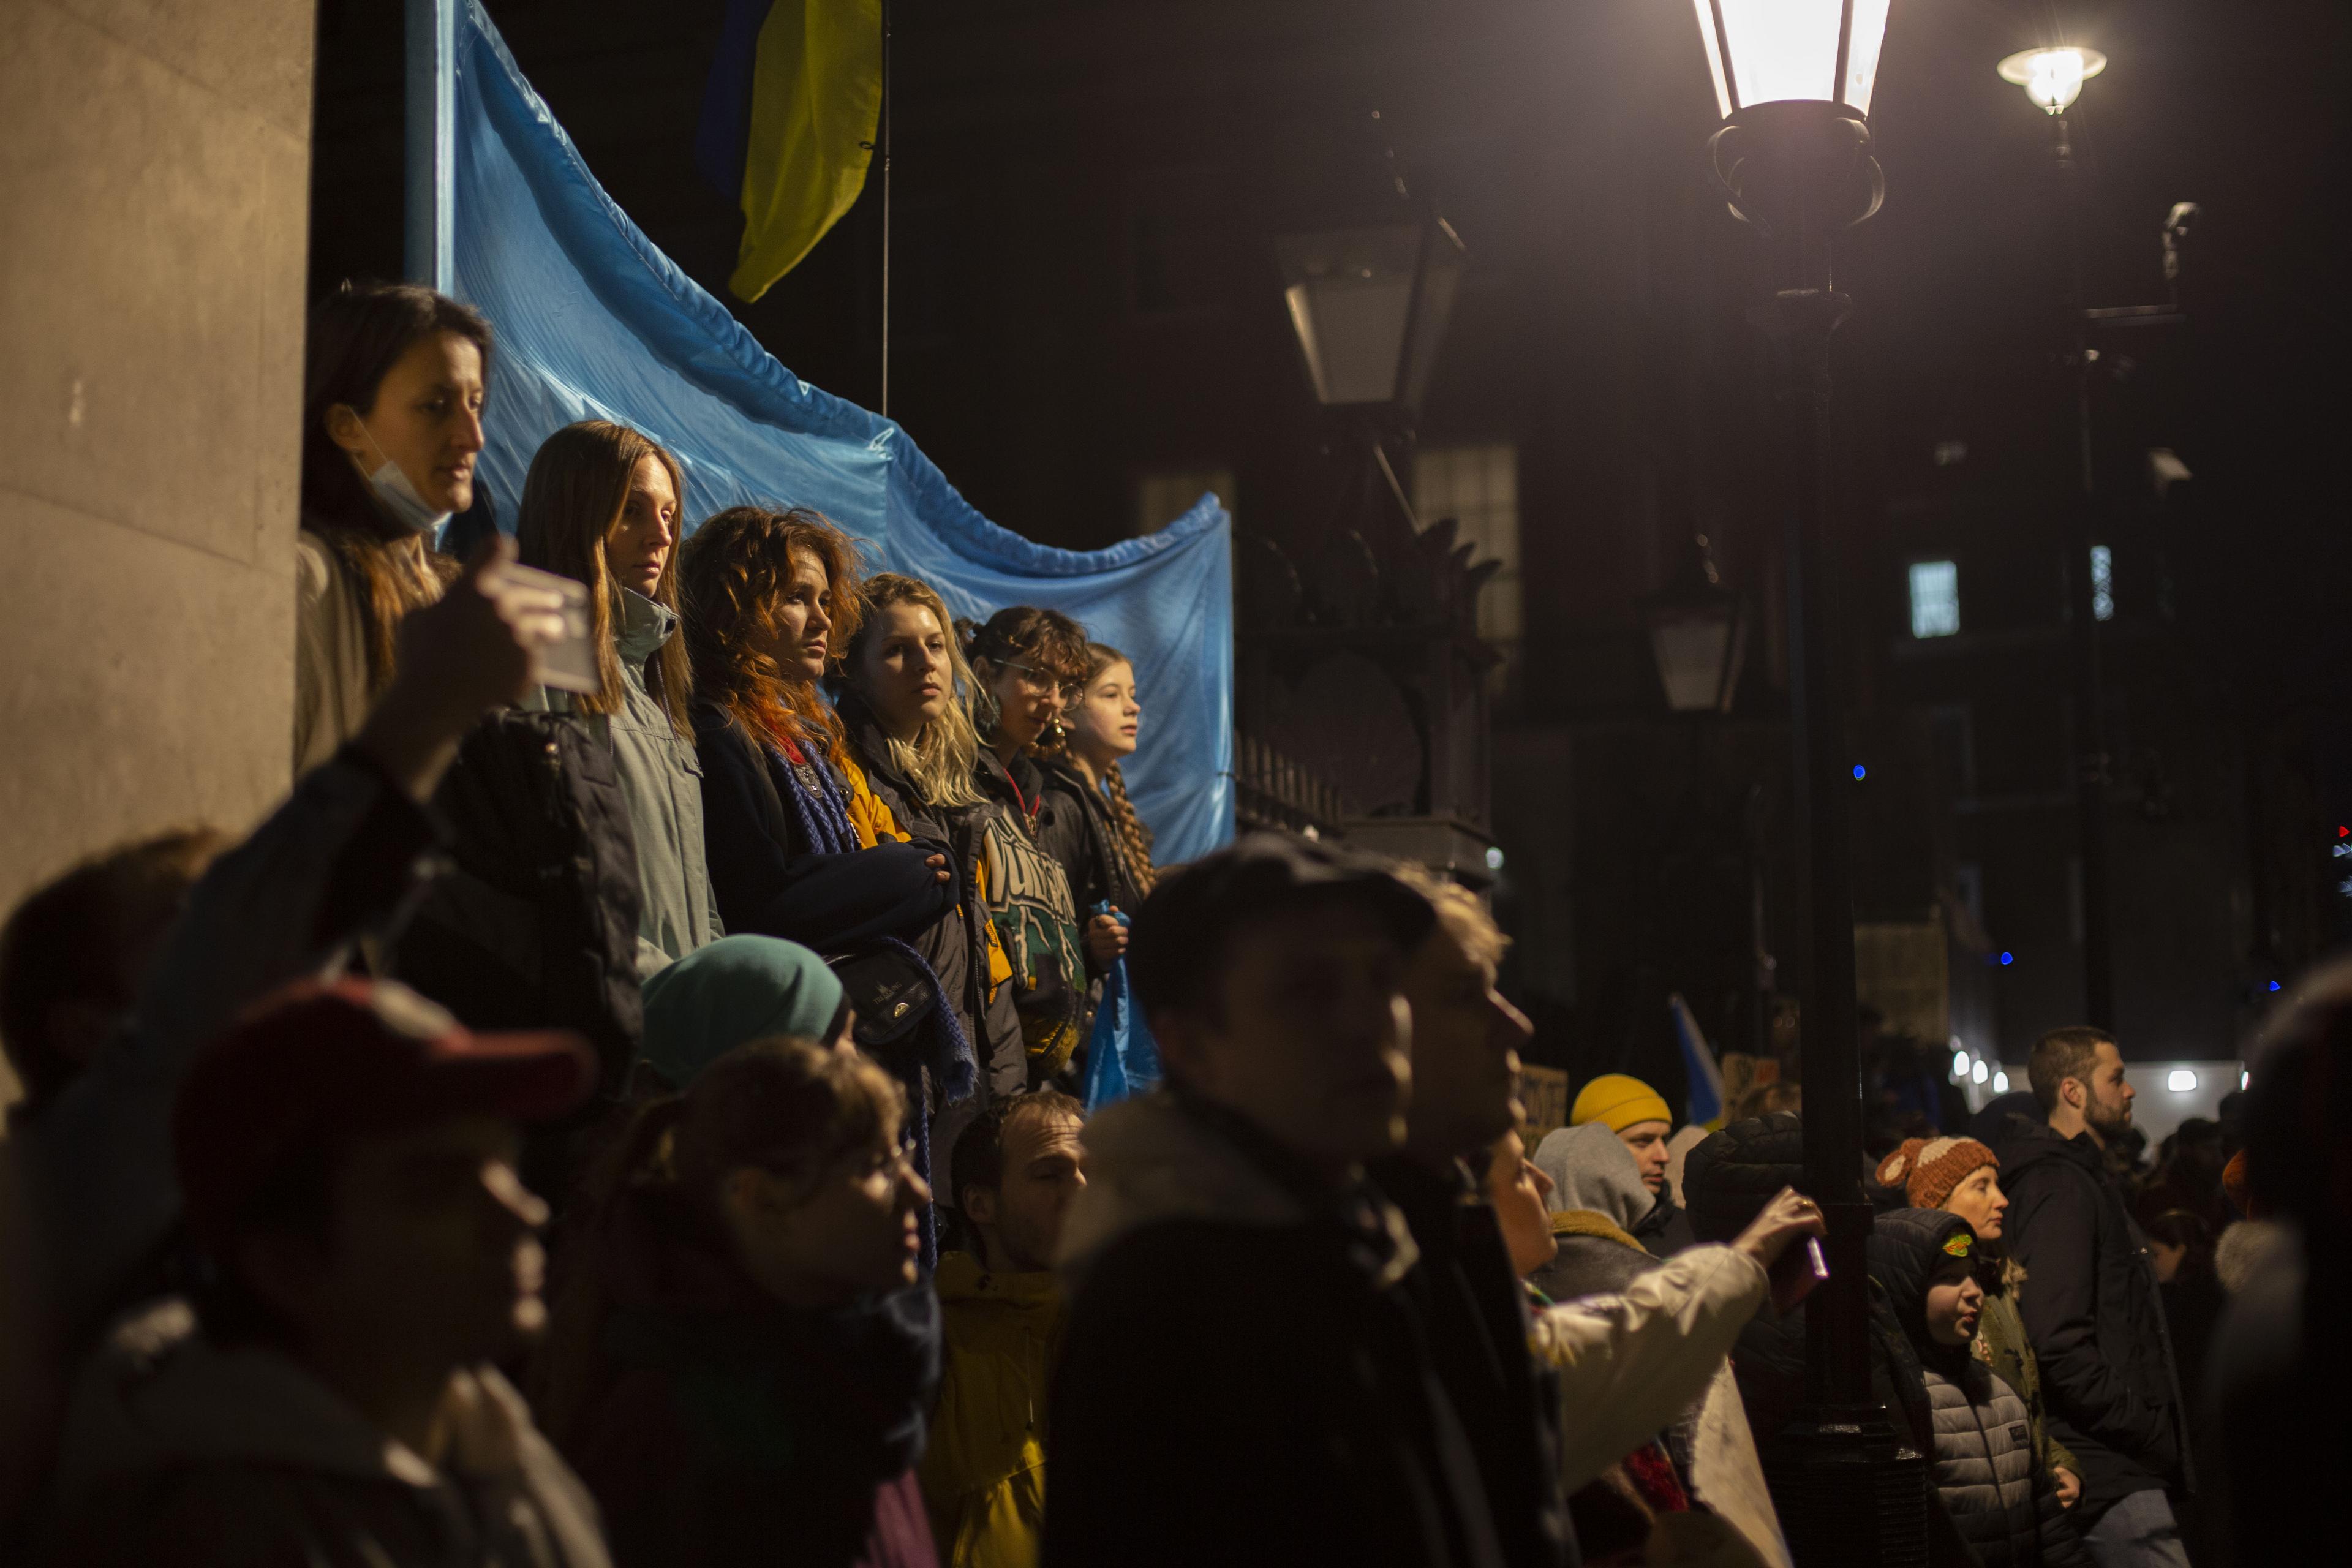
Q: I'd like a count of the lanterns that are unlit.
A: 2